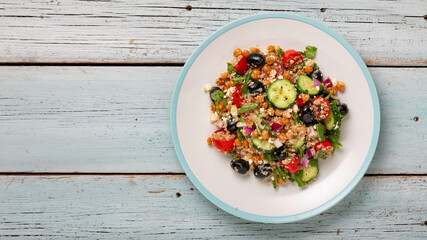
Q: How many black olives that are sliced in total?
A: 0